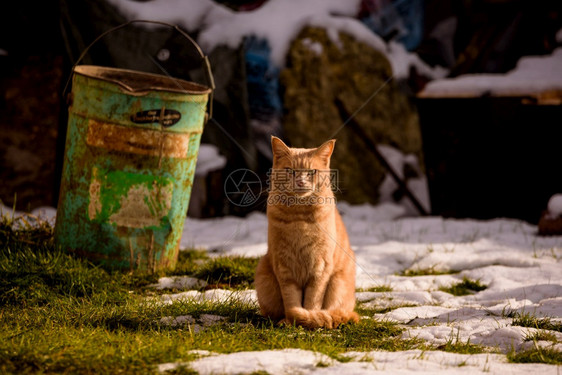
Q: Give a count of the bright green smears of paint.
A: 1